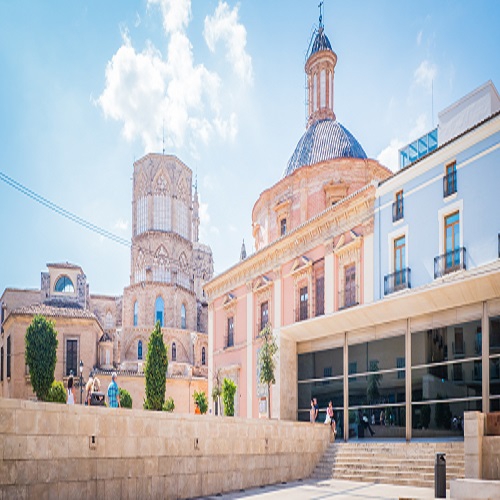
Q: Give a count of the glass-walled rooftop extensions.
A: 1